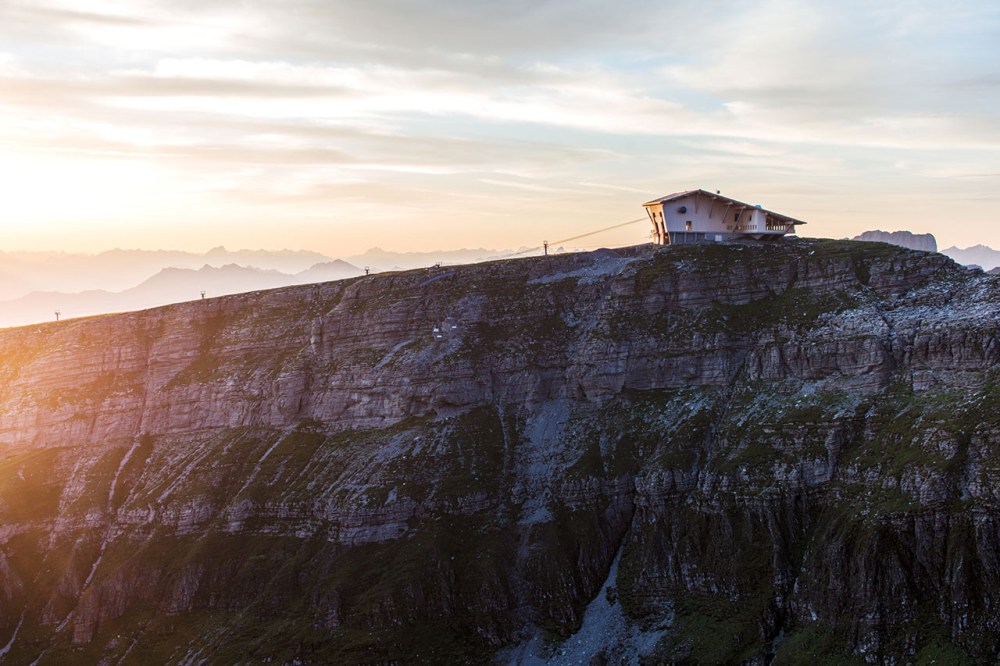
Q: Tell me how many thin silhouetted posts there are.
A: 4